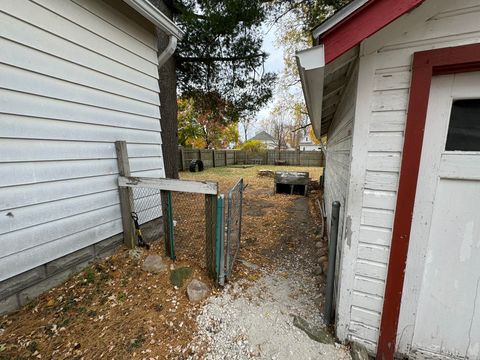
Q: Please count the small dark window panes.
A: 1